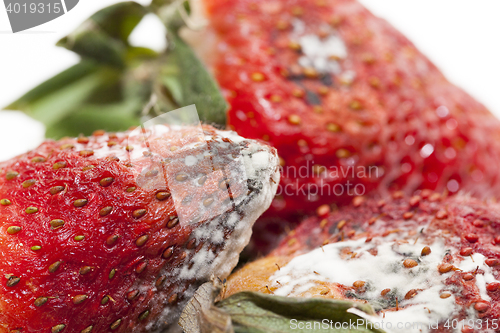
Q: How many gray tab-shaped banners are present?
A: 1